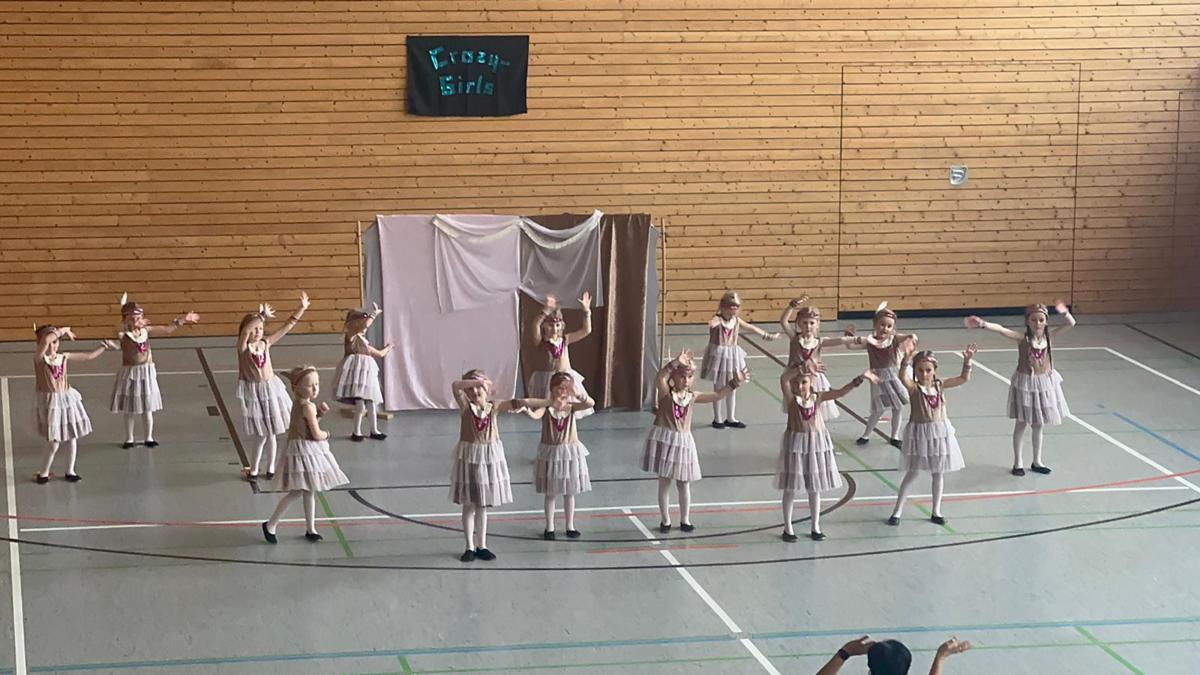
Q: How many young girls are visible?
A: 15